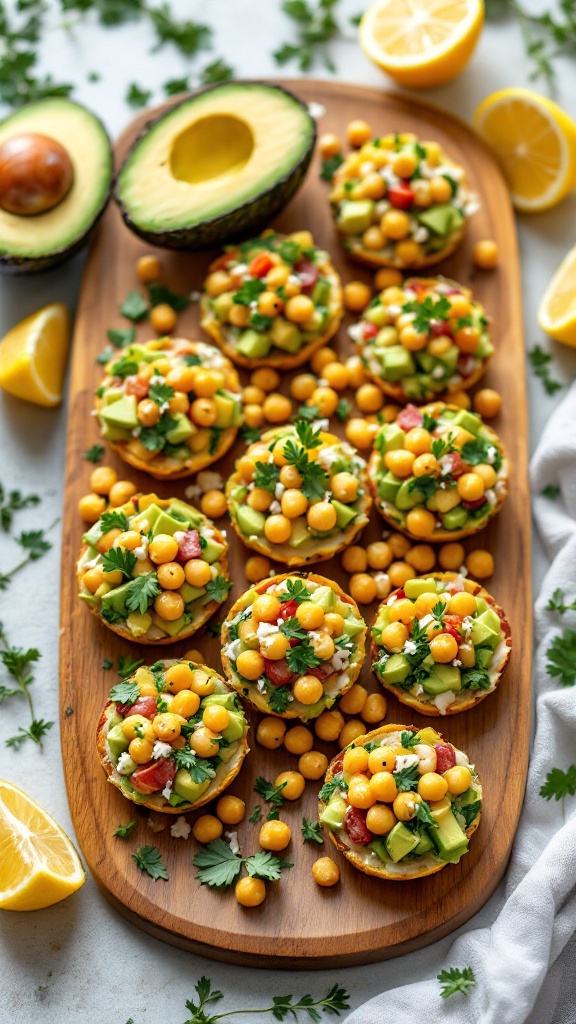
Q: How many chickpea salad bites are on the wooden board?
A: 11